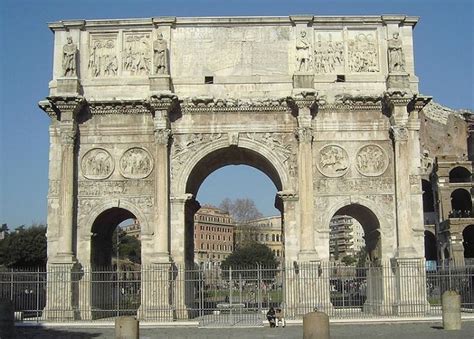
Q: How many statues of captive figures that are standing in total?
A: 4